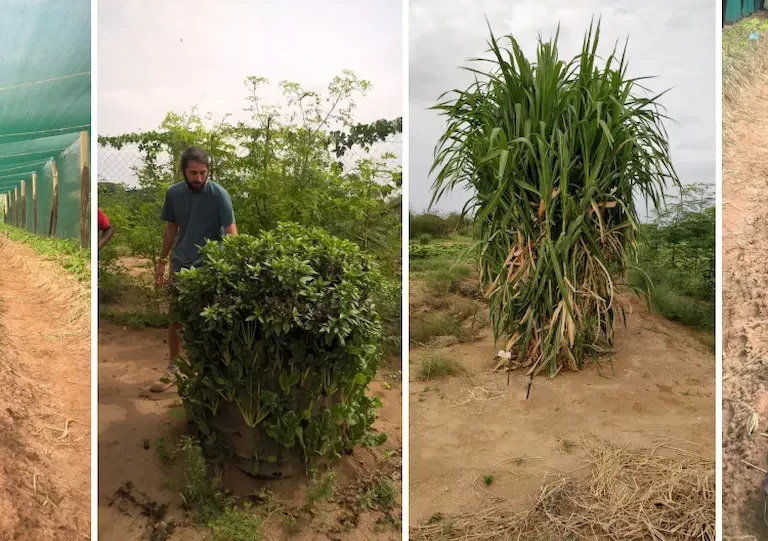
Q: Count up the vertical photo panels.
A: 4